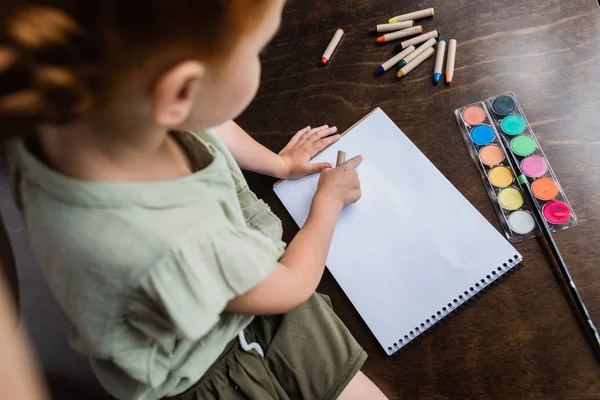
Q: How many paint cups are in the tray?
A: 12